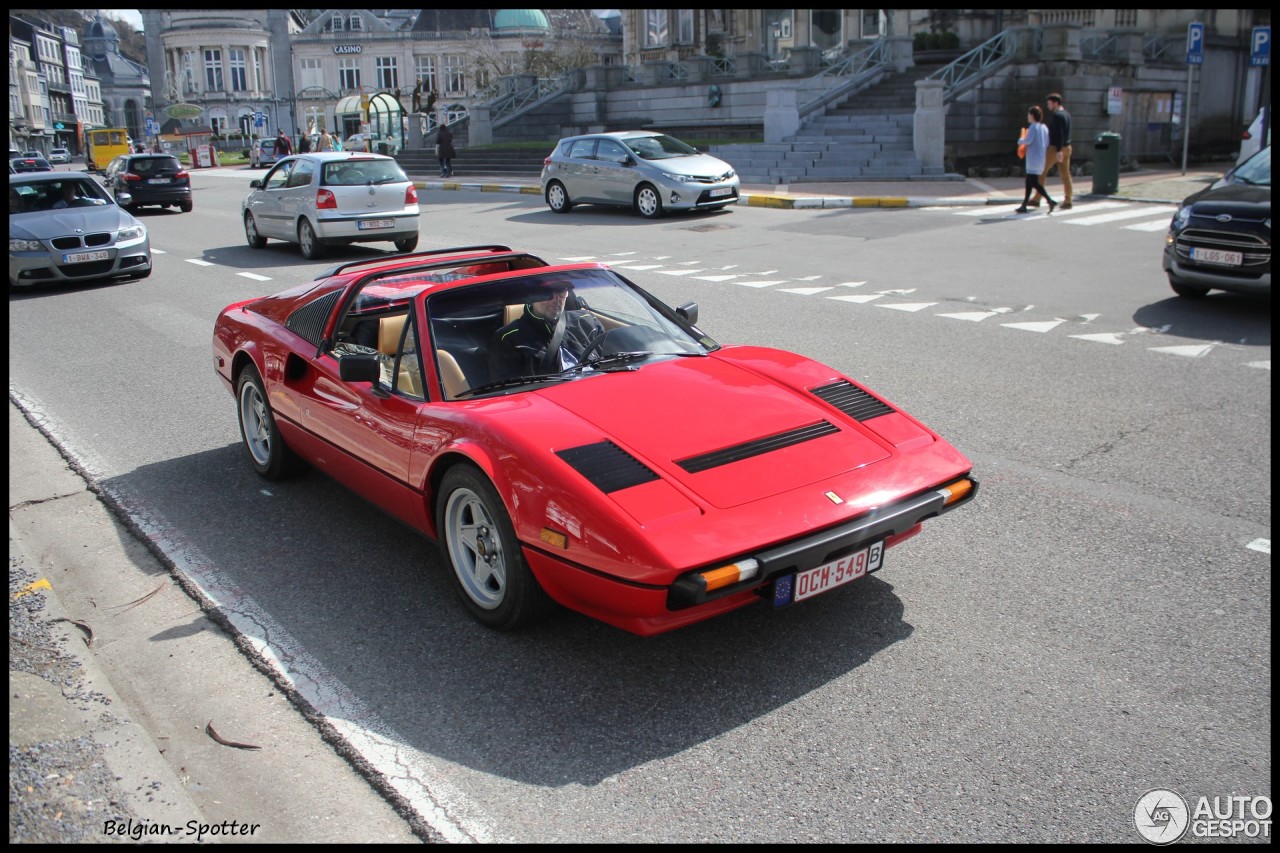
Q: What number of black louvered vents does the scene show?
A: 4